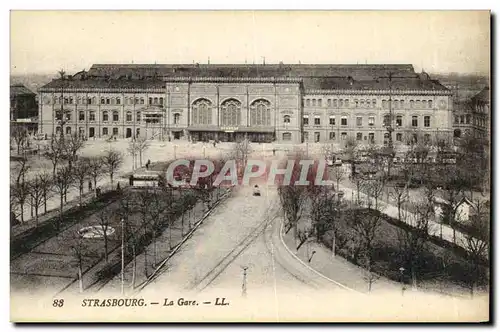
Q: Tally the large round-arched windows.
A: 3